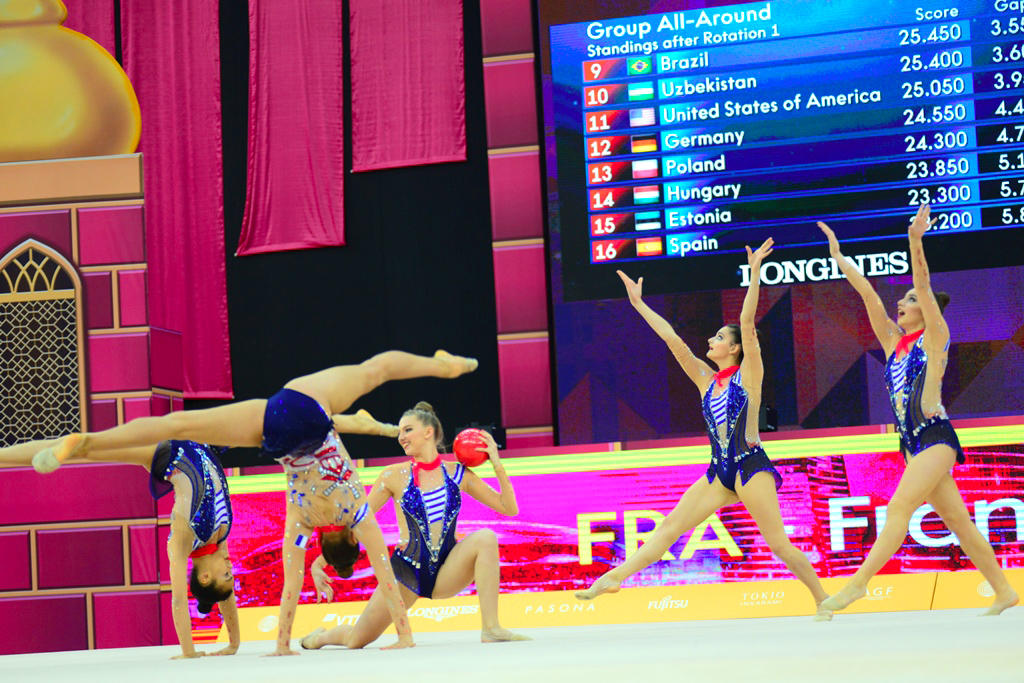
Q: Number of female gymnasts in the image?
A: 5